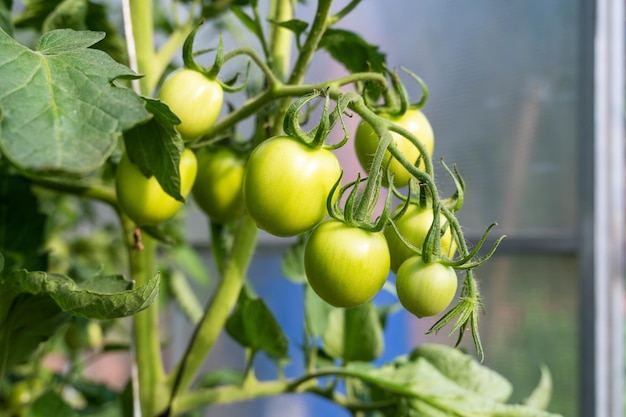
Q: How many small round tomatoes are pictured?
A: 8